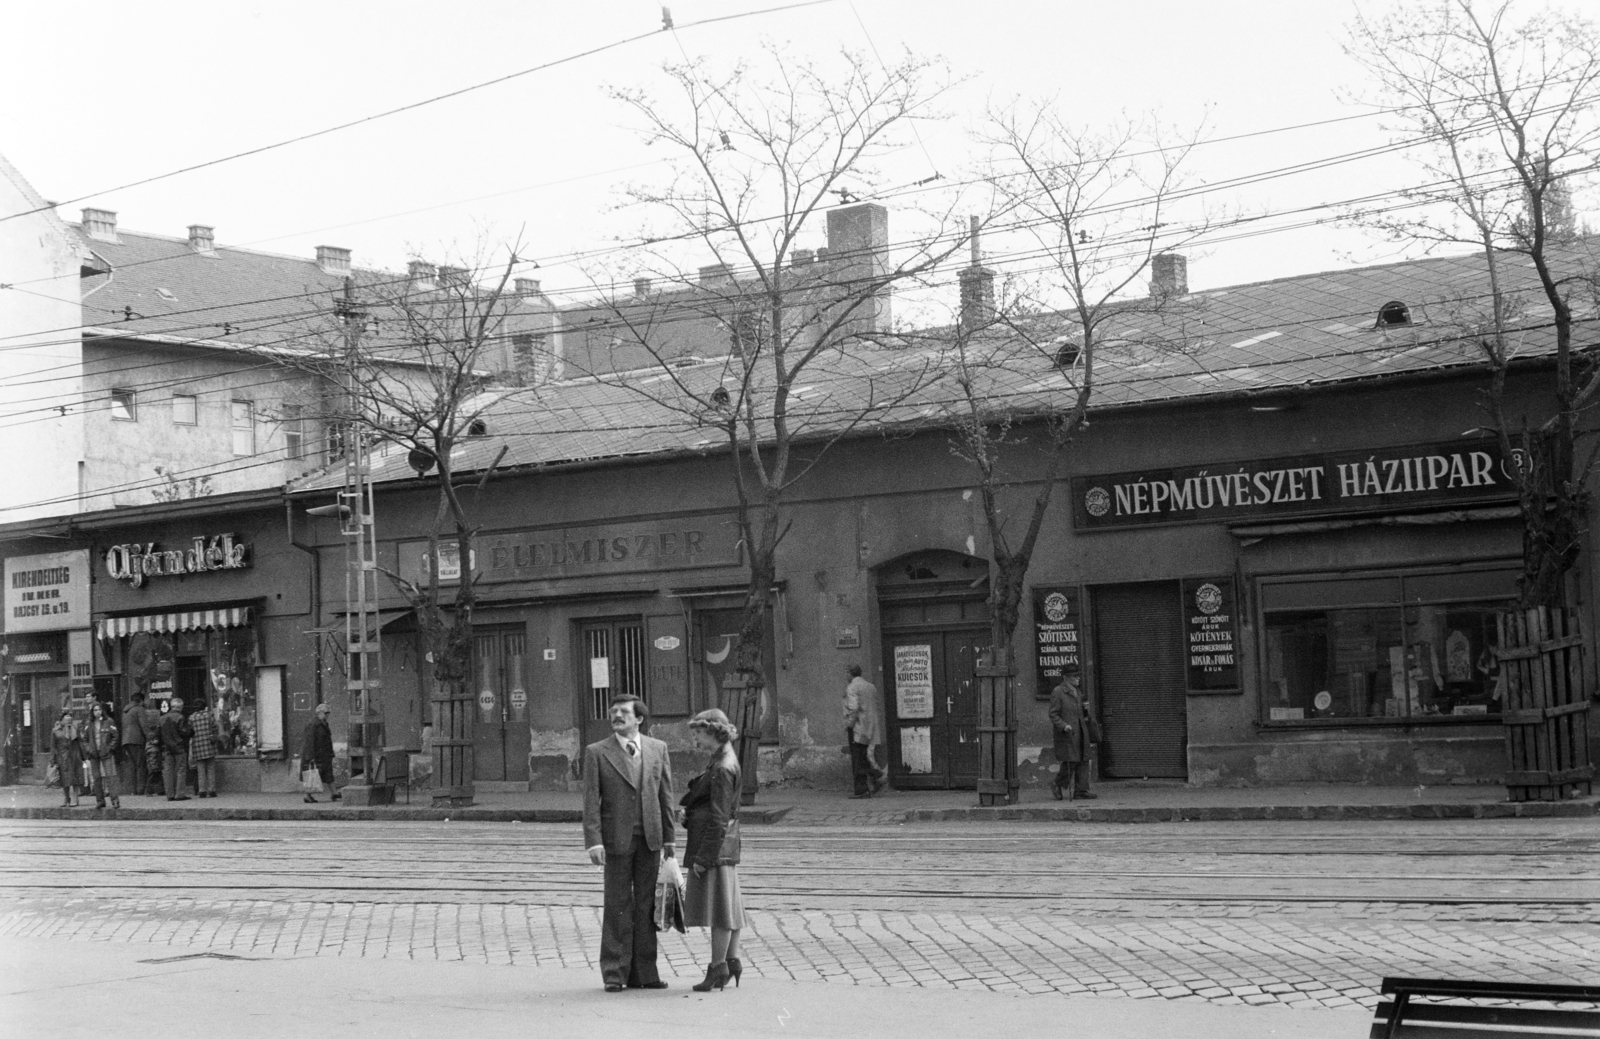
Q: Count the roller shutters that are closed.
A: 1